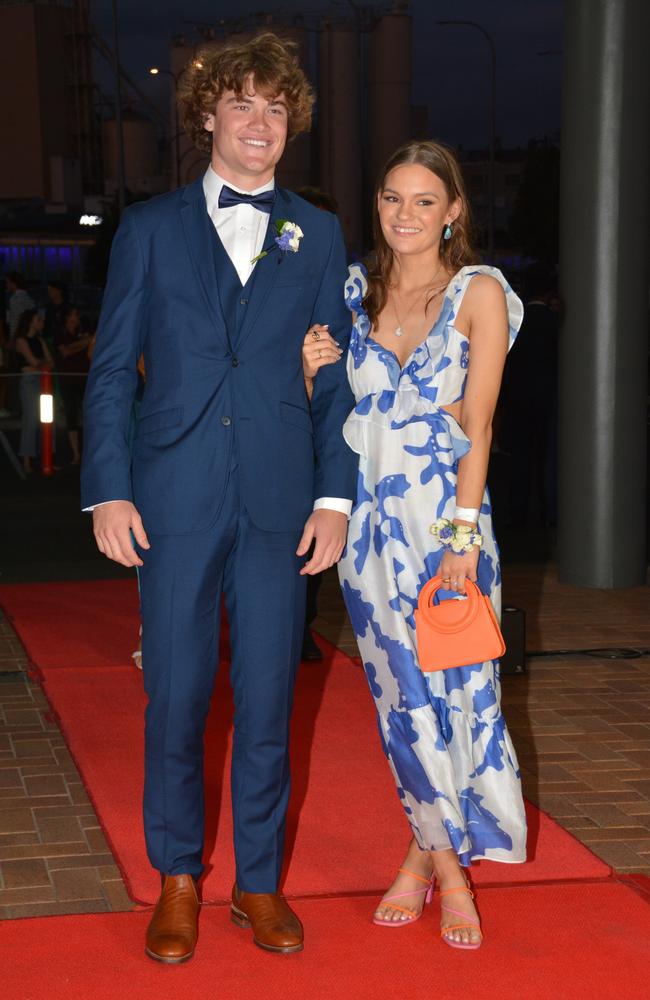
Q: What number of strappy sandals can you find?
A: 2